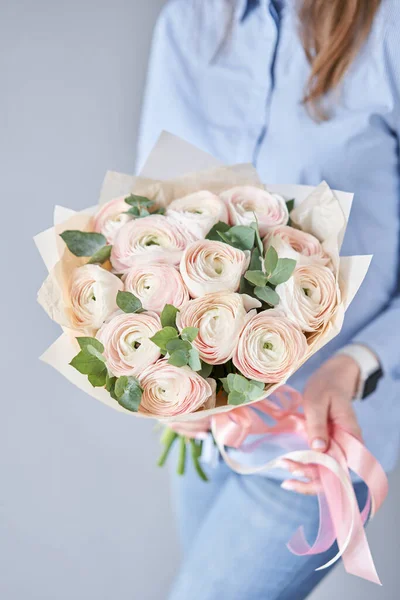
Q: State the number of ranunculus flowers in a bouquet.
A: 13